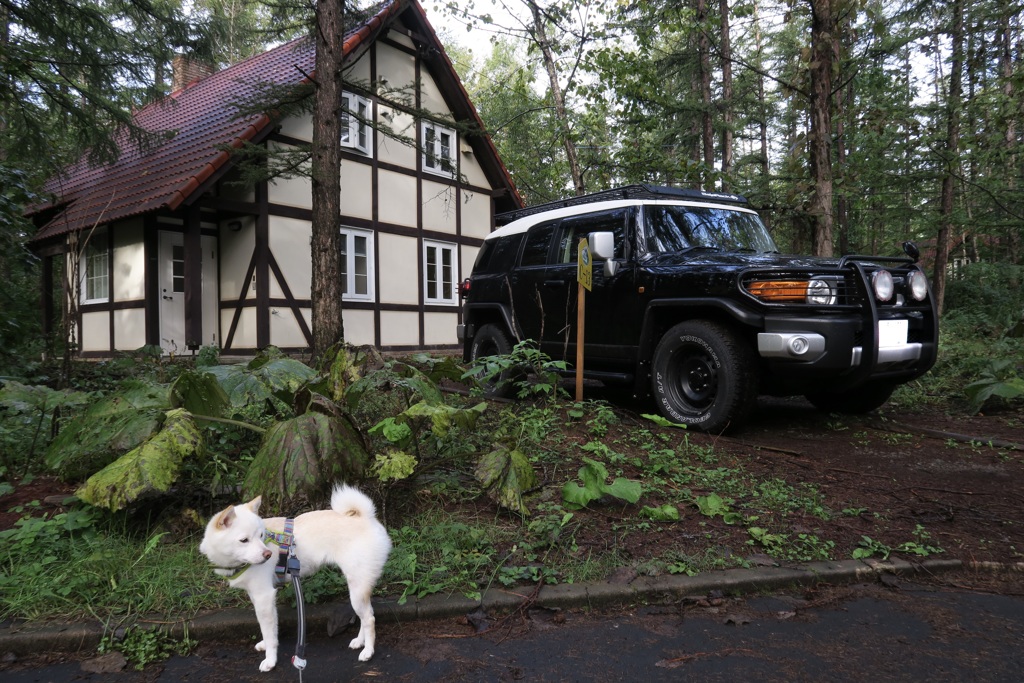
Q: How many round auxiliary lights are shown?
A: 2